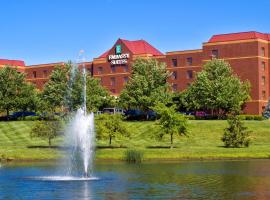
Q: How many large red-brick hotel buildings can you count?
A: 1